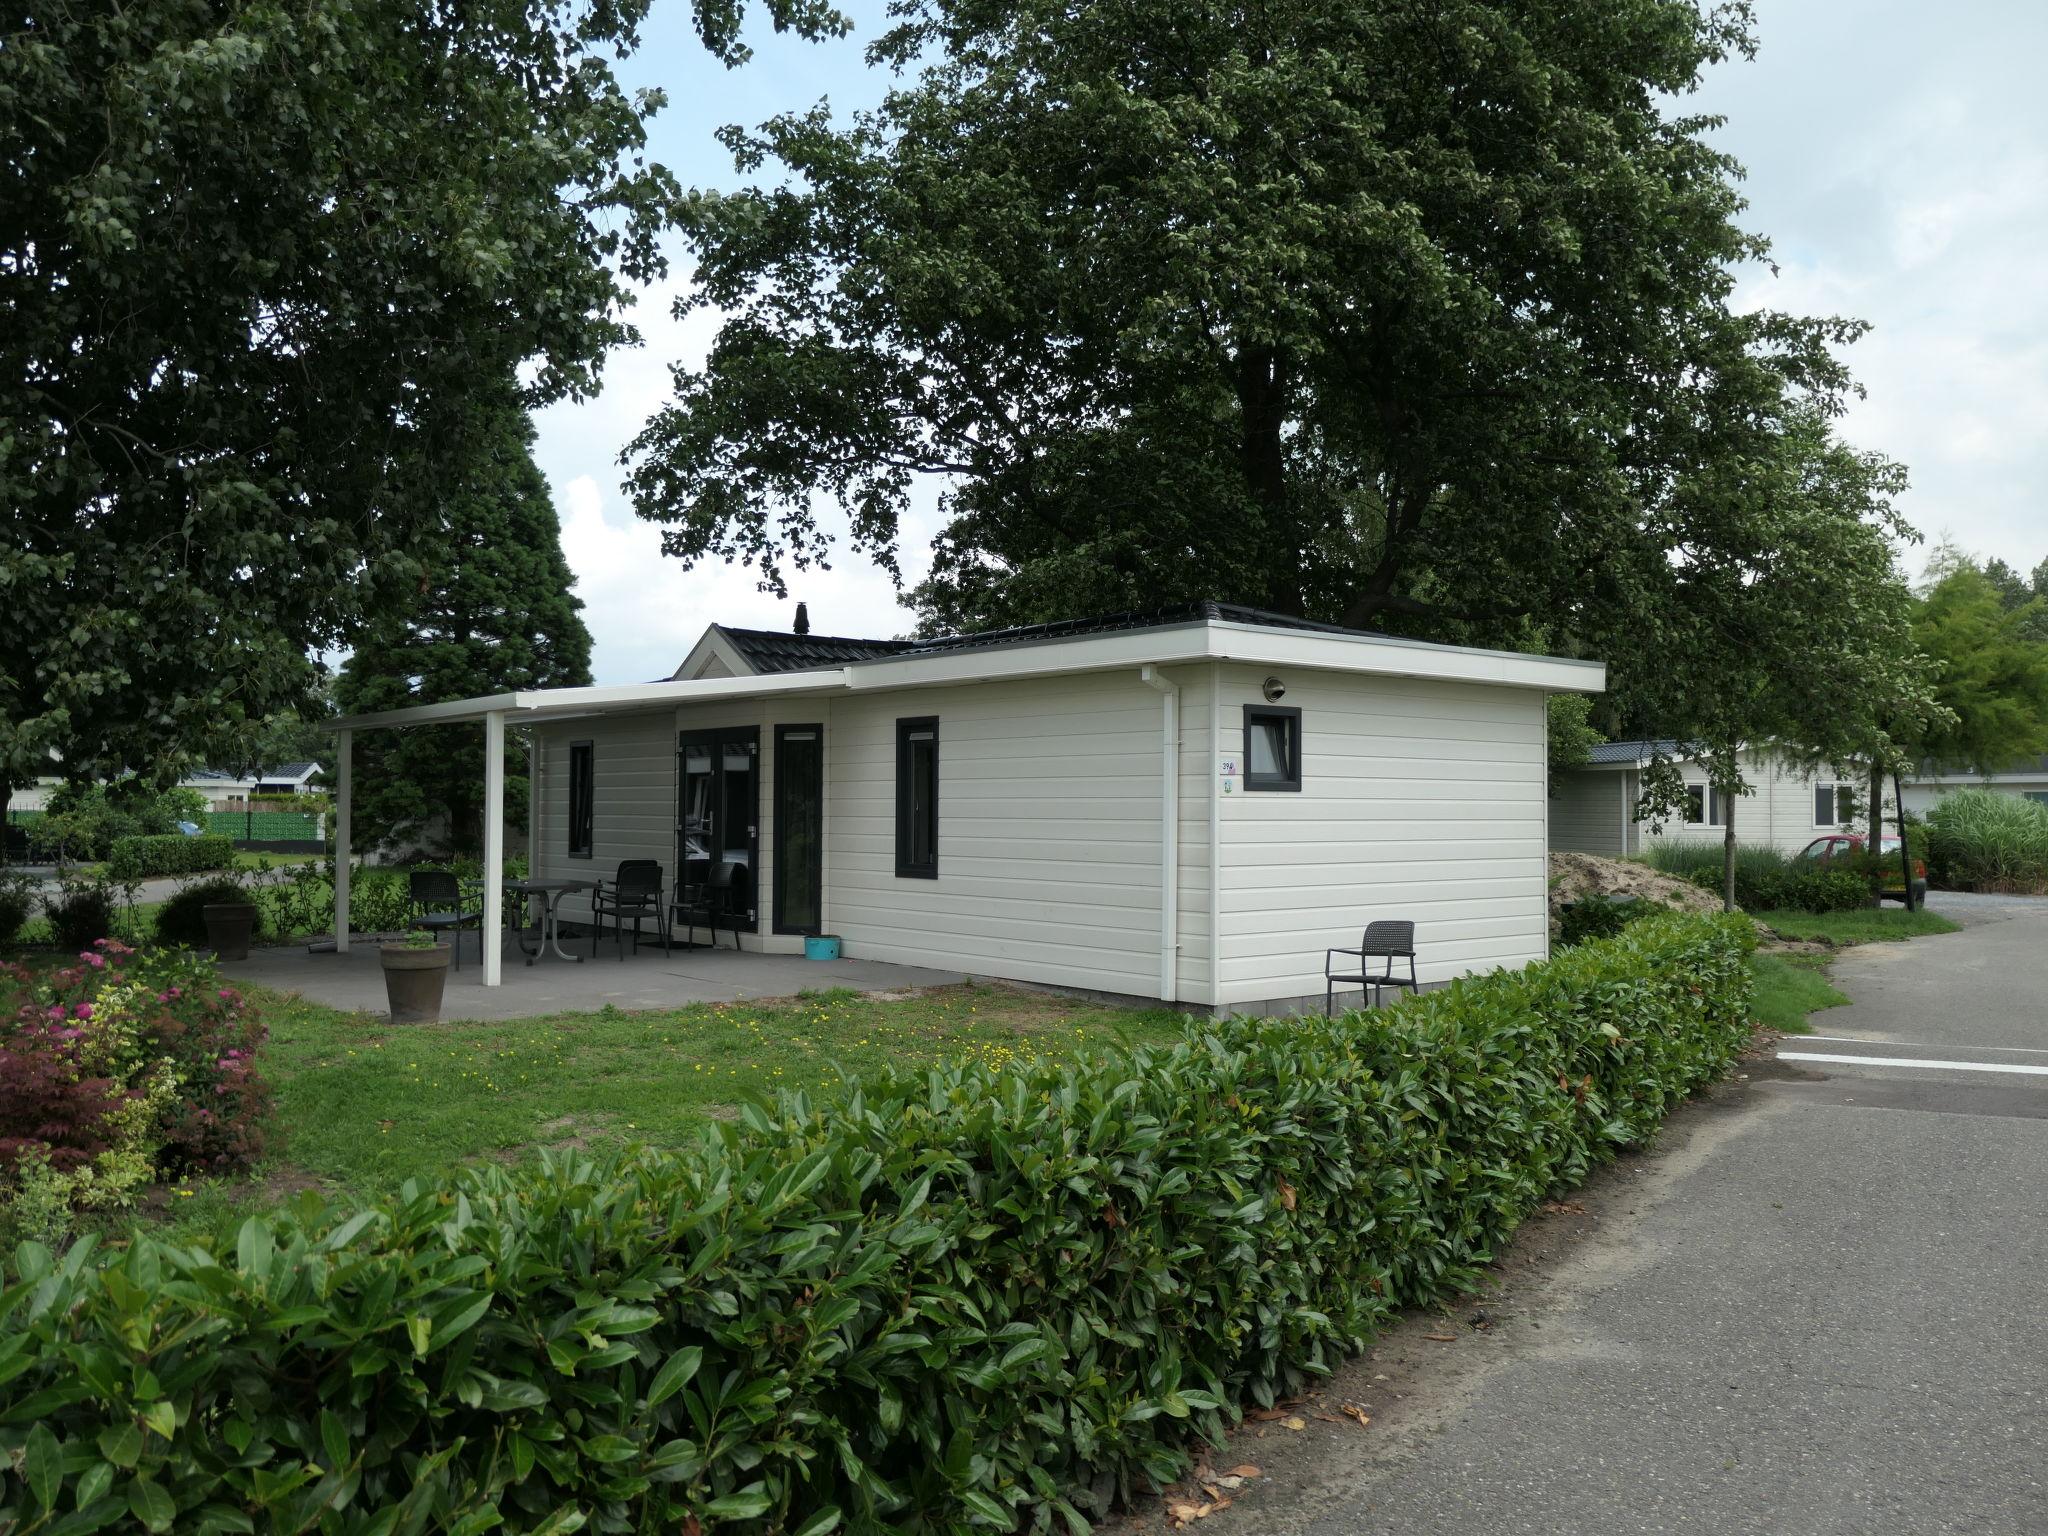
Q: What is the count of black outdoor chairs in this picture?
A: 5